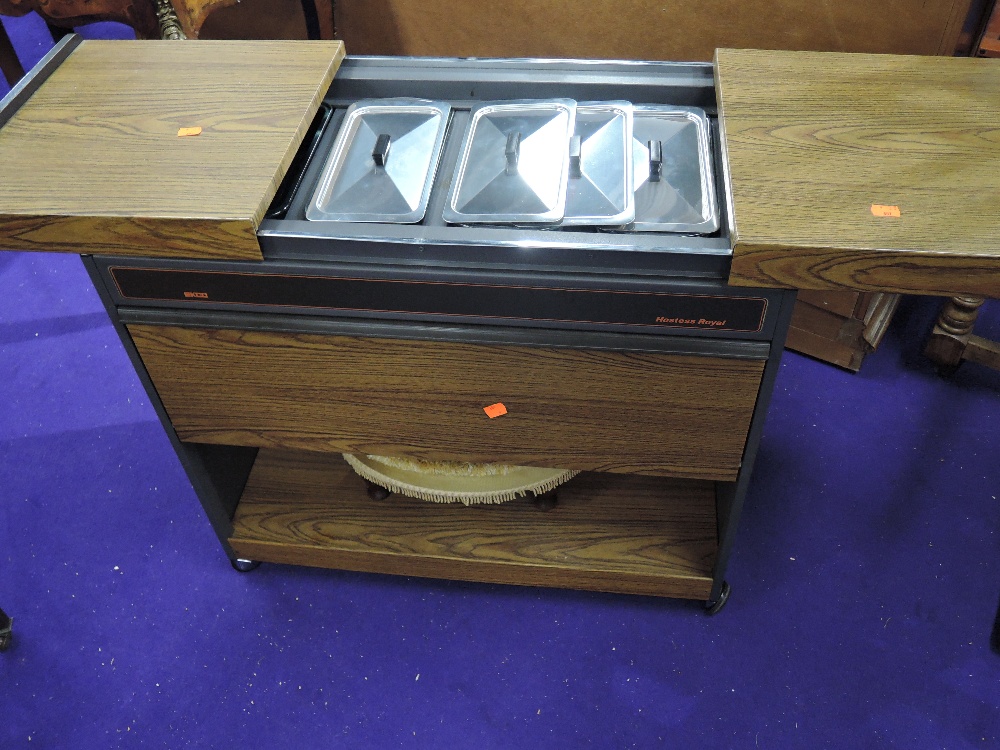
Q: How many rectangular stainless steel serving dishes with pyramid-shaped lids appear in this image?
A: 4